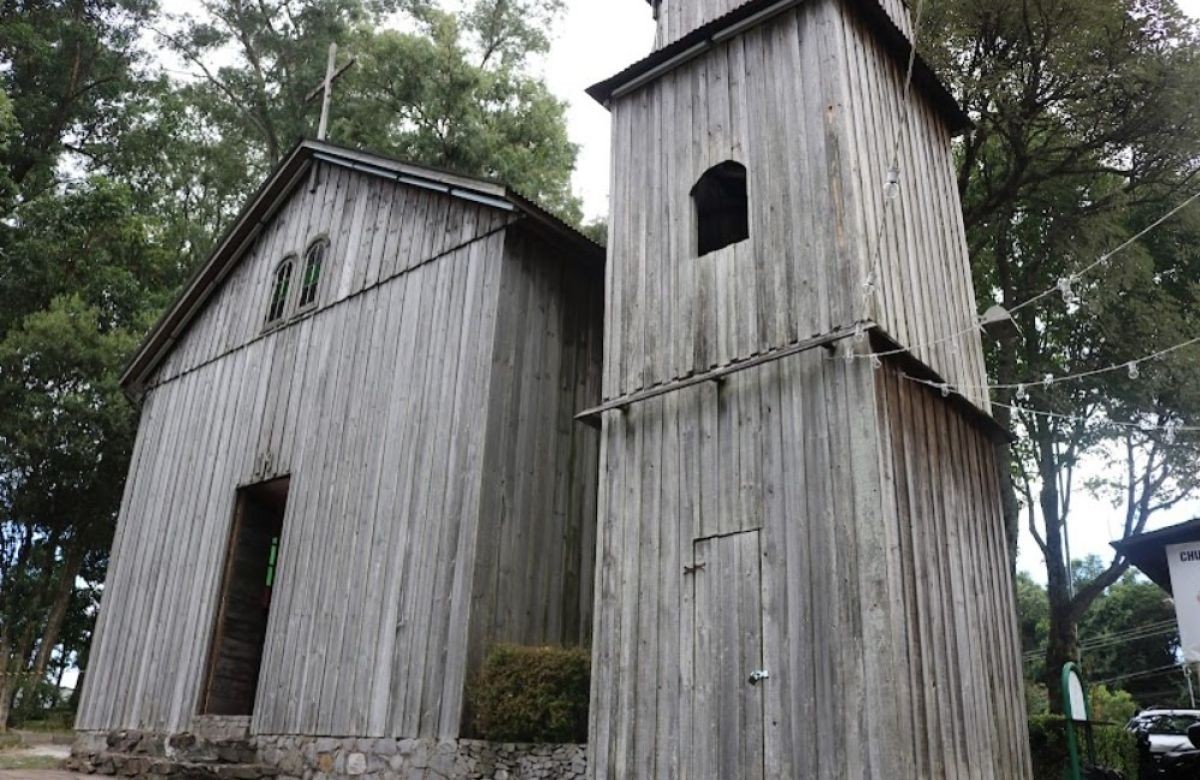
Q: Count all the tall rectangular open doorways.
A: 1